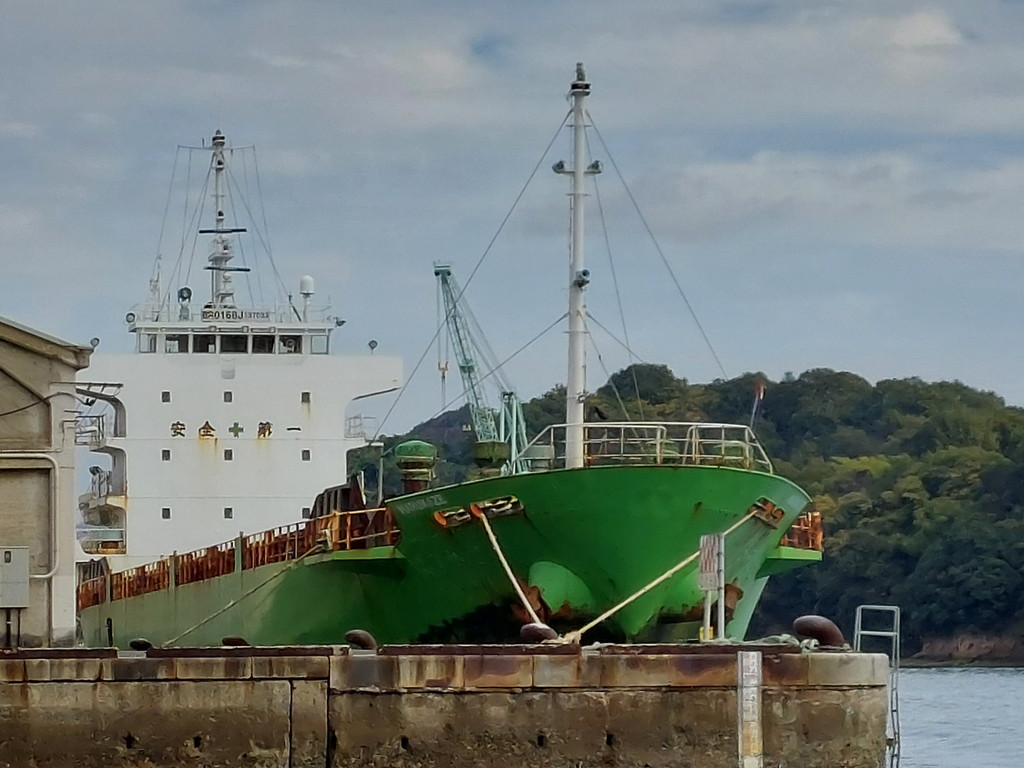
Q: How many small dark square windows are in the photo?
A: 9